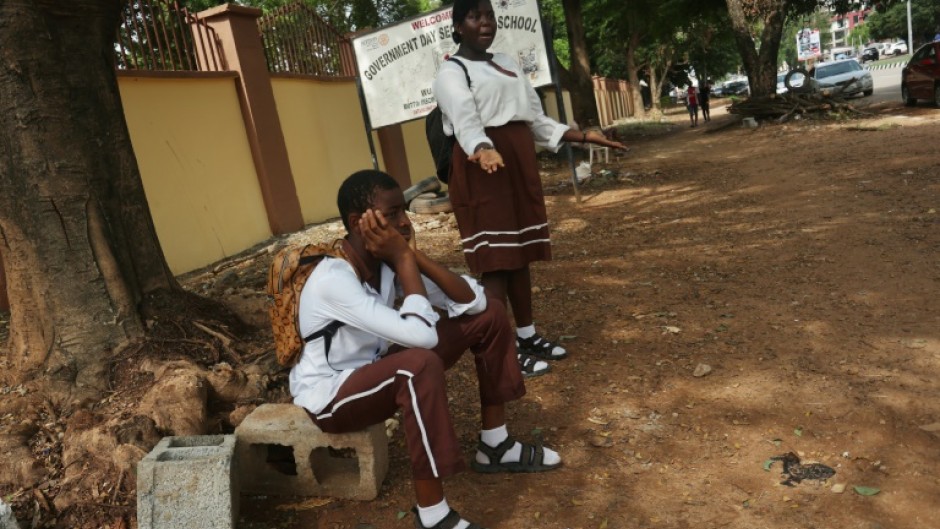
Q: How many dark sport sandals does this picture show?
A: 4